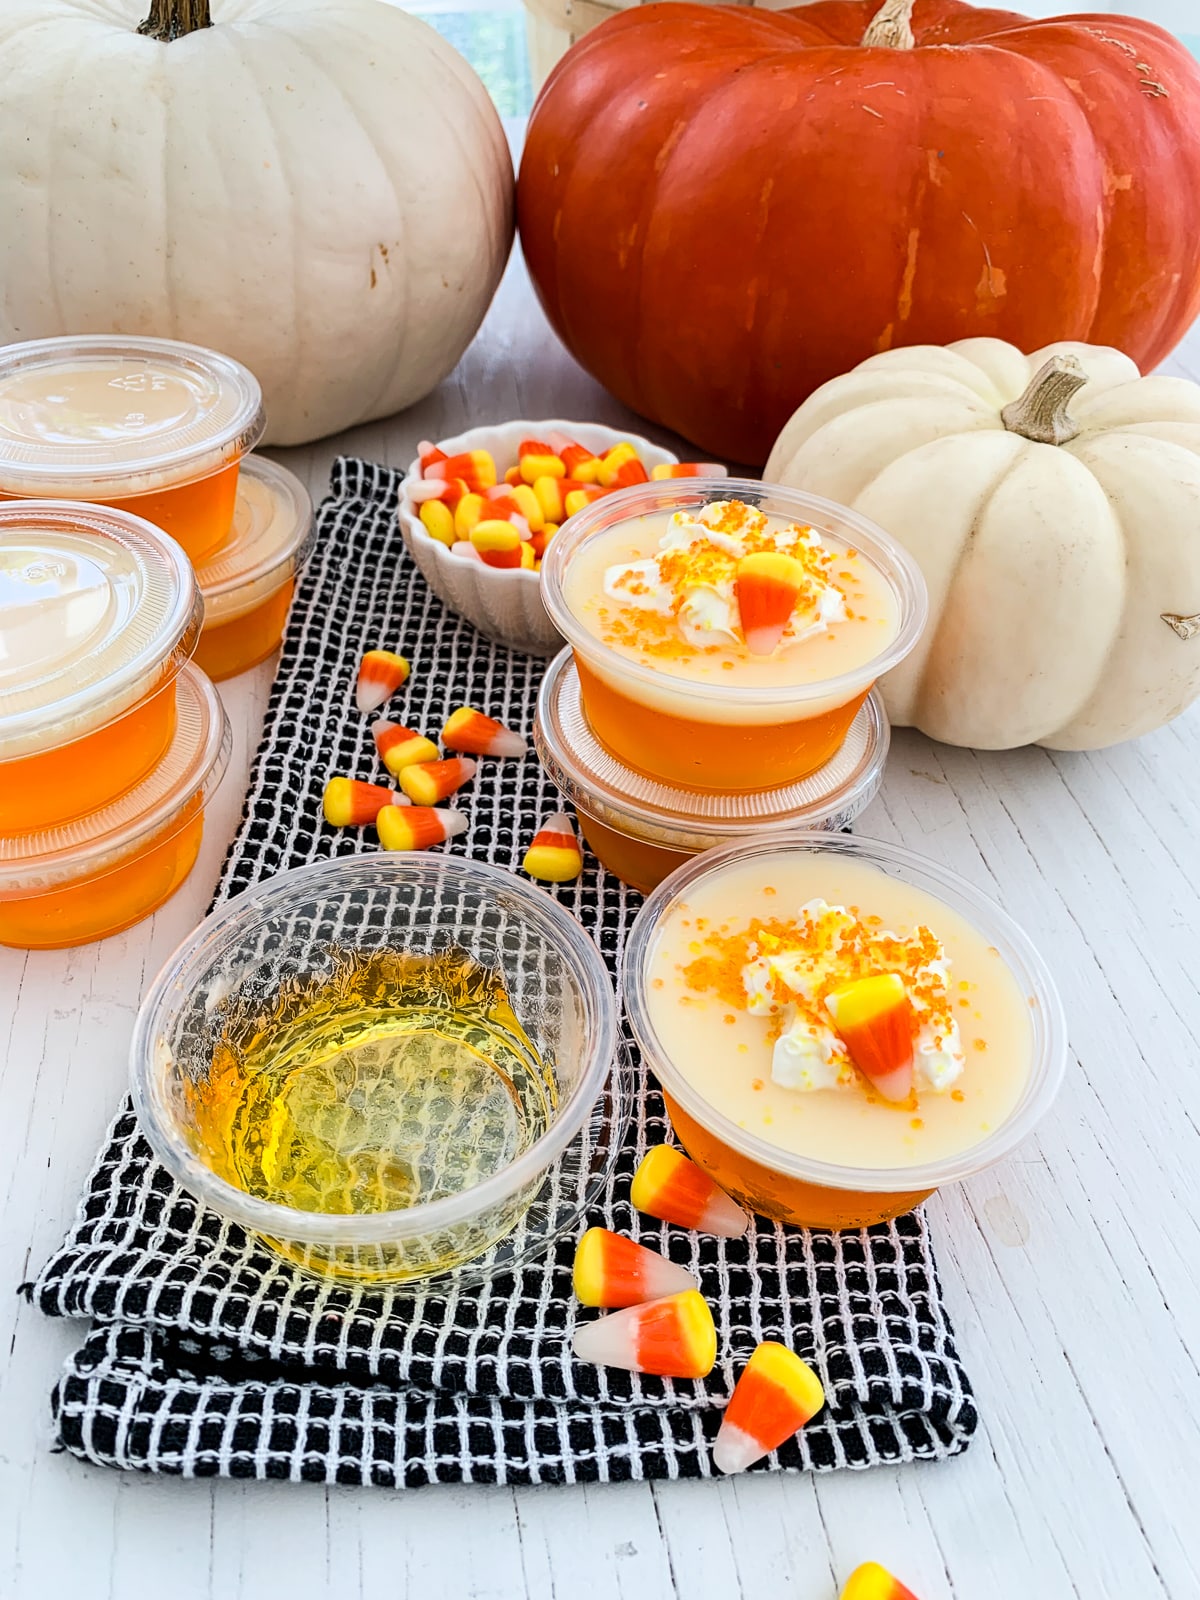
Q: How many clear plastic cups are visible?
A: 8